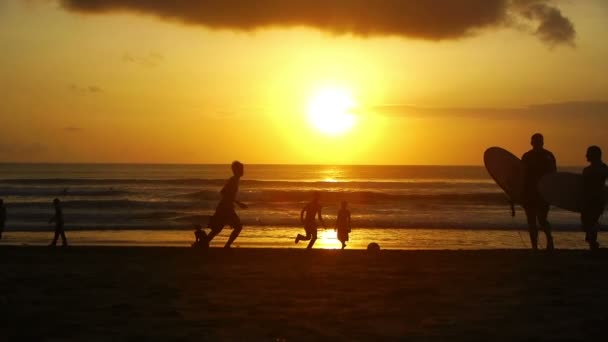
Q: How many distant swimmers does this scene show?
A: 2